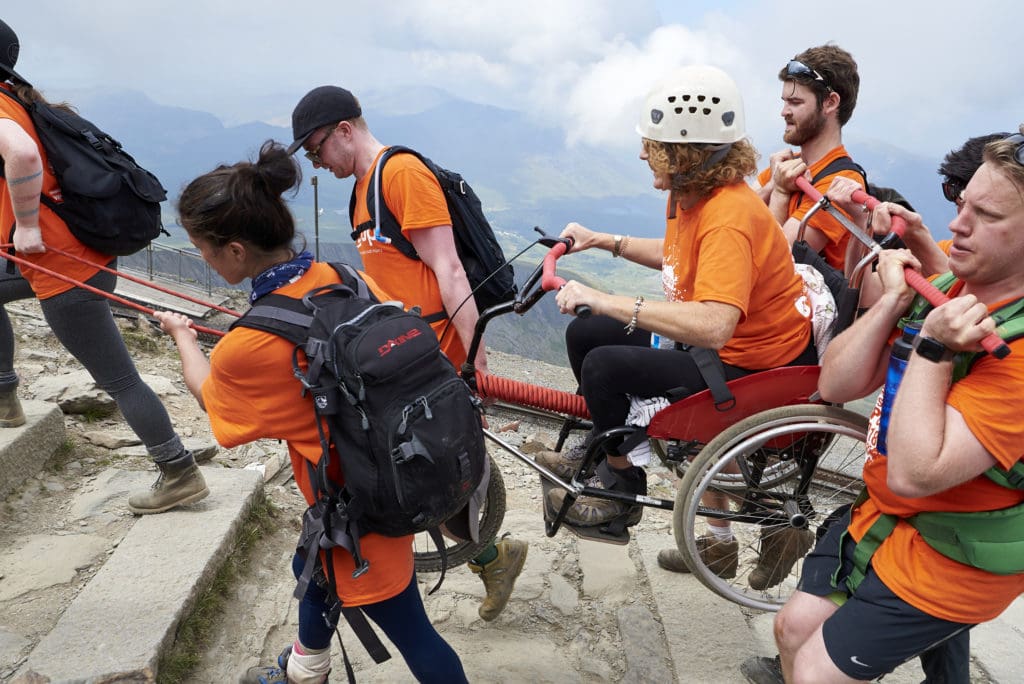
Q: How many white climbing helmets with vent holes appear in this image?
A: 1